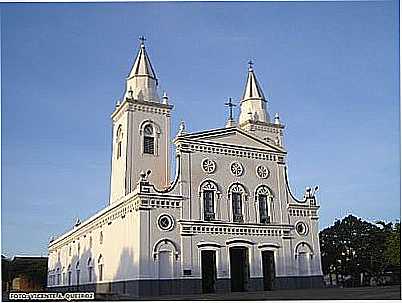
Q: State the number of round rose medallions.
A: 3